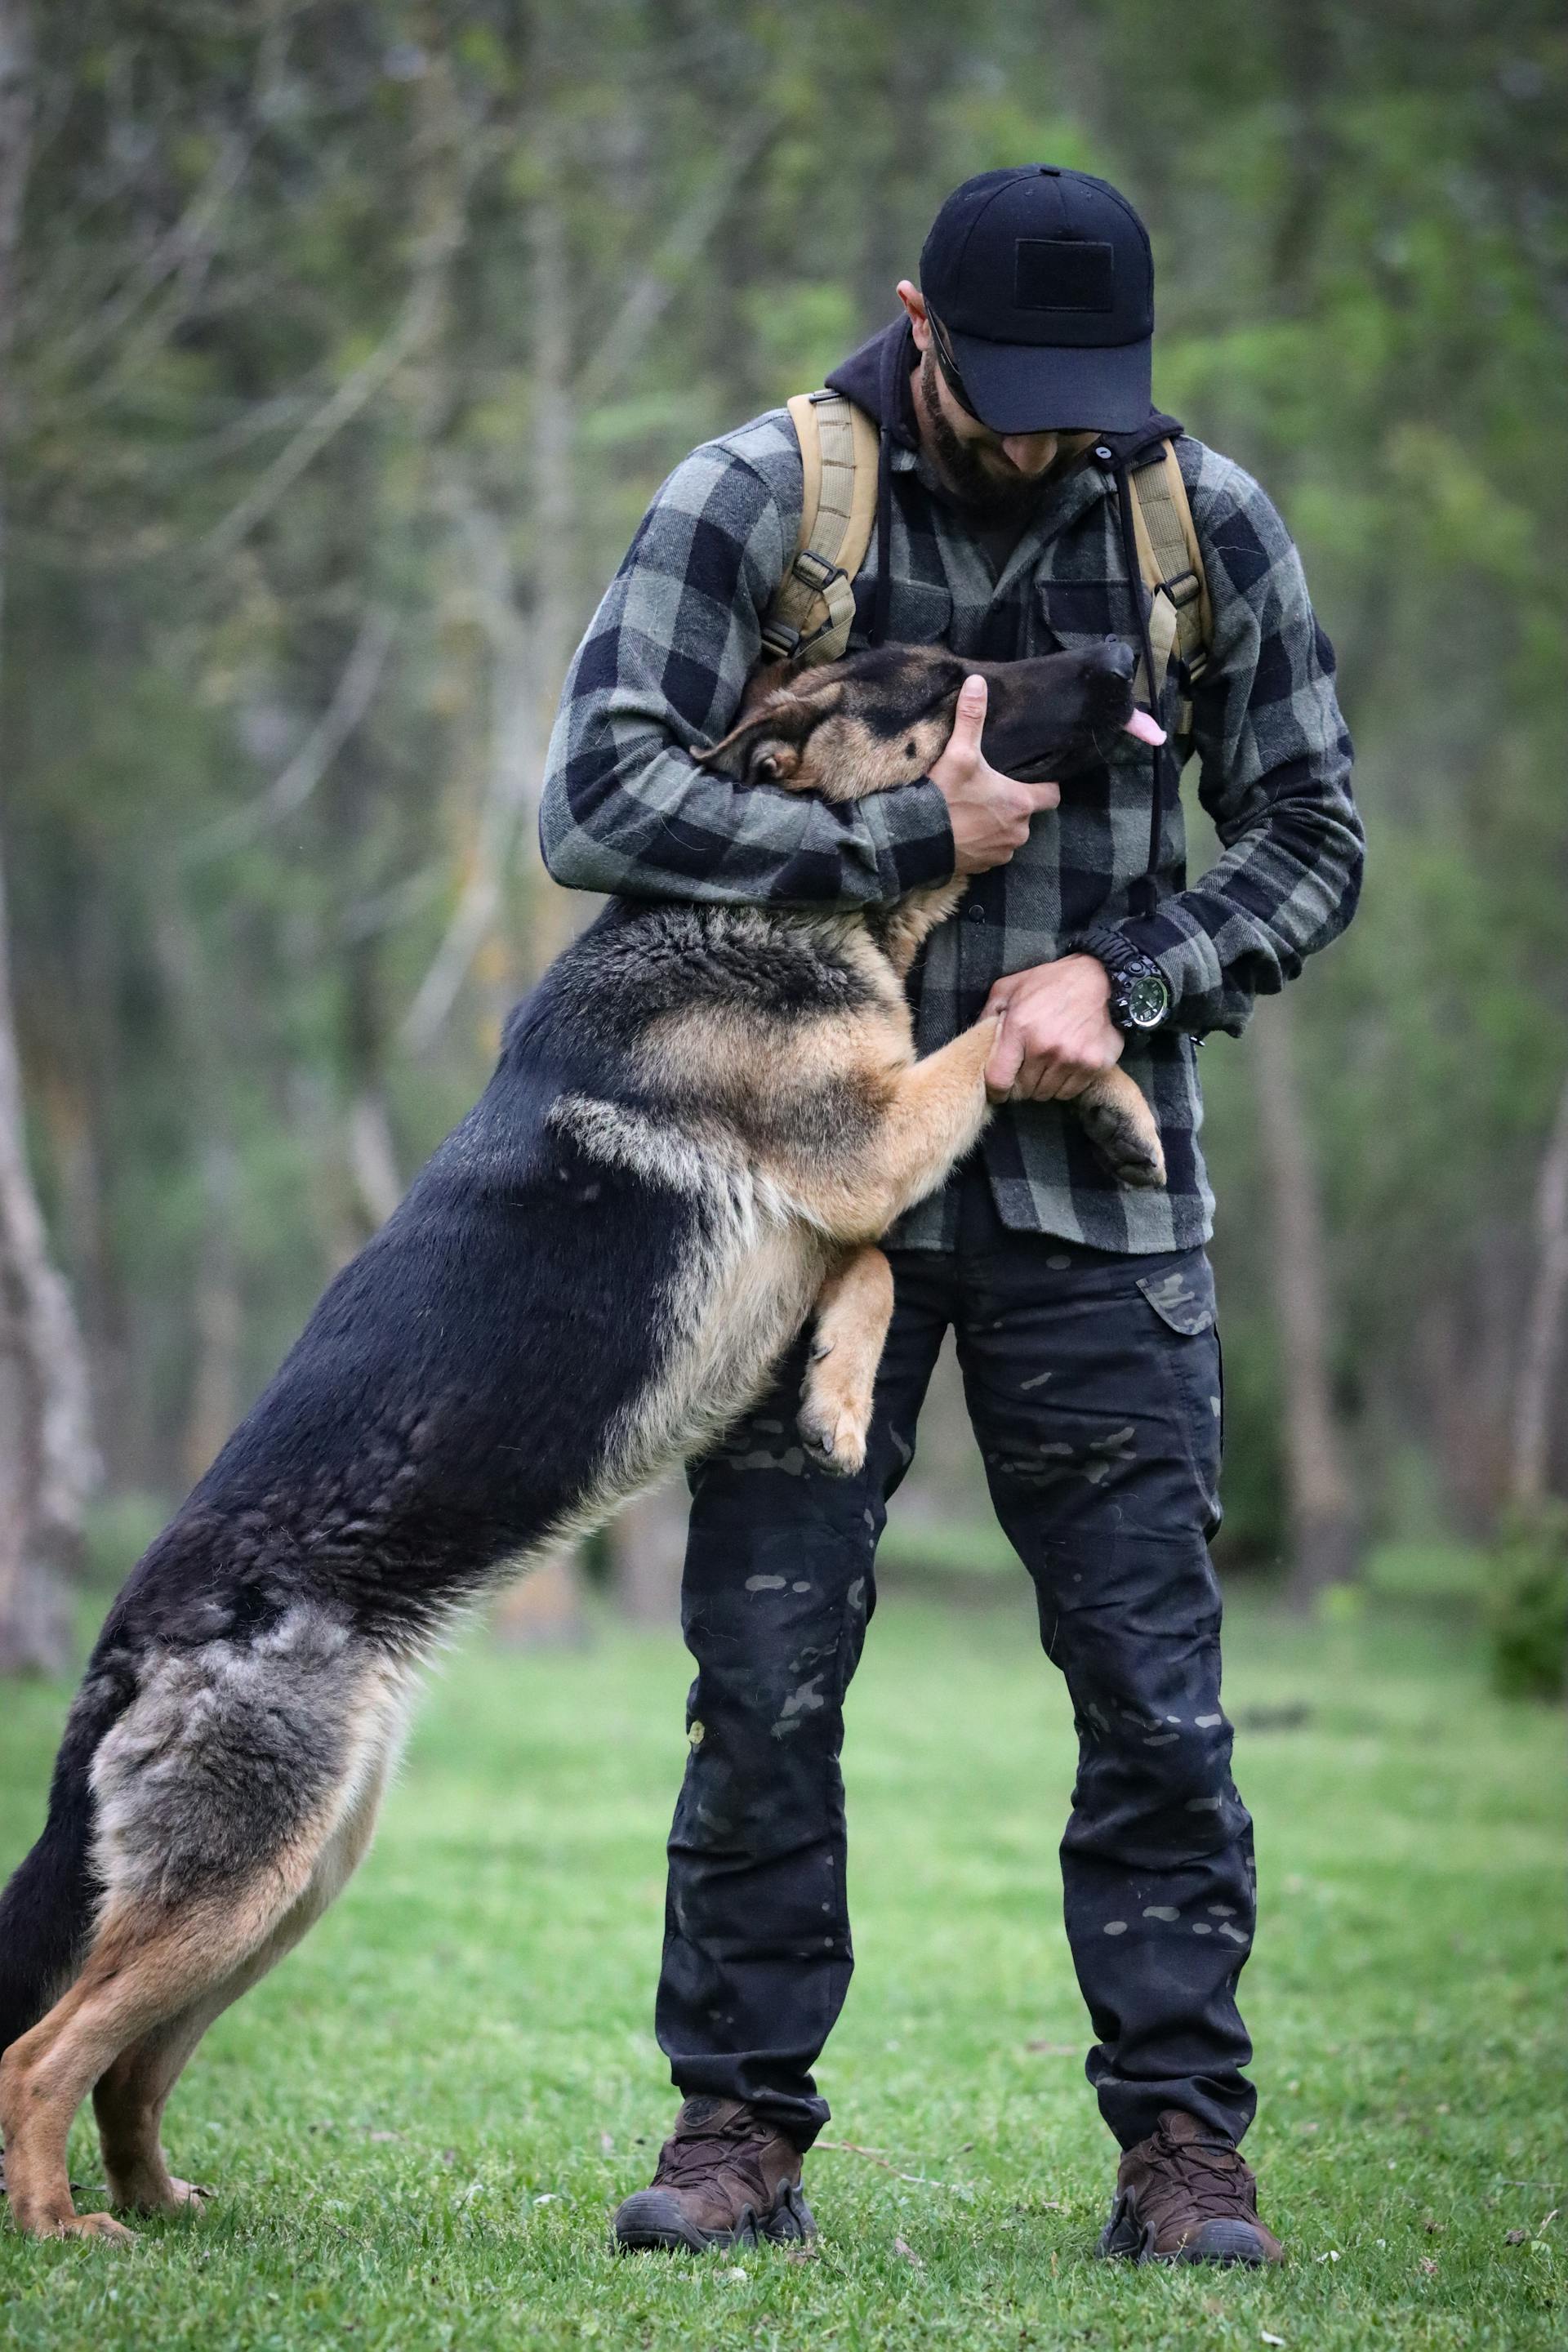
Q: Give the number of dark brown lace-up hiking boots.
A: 2